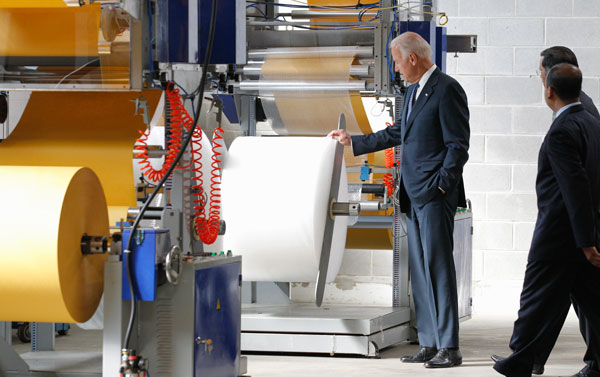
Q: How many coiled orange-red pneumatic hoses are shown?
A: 3